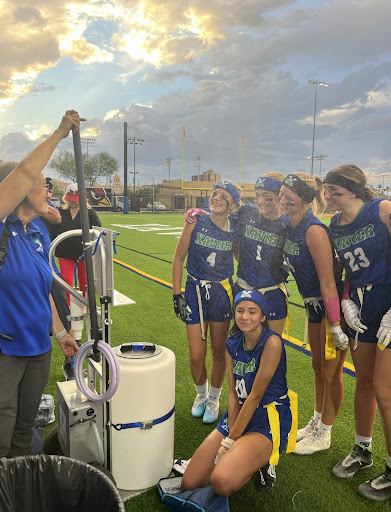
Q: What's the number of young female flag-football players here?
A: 5